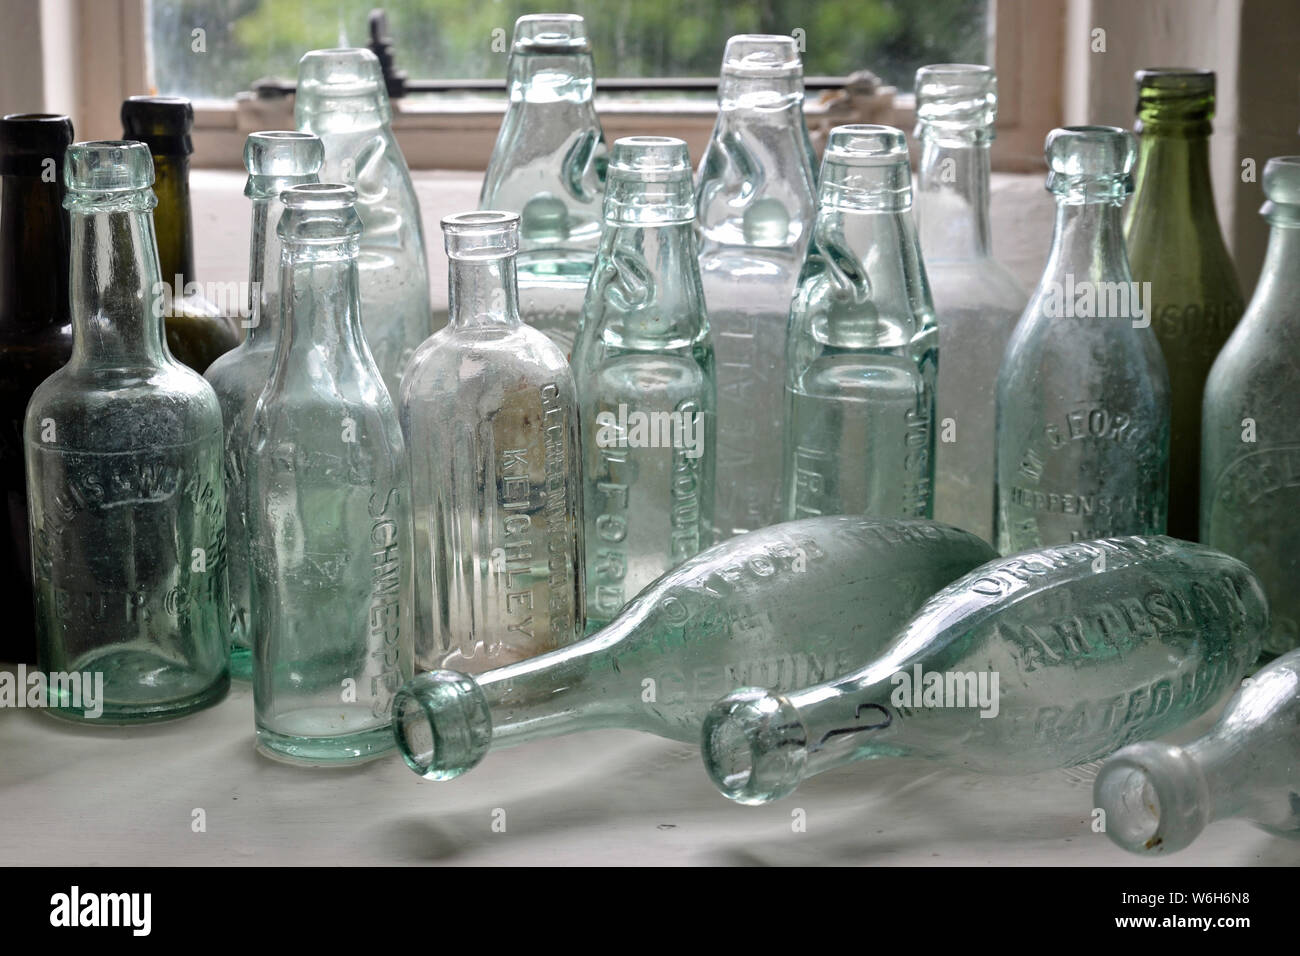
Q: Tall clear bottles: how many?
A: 12